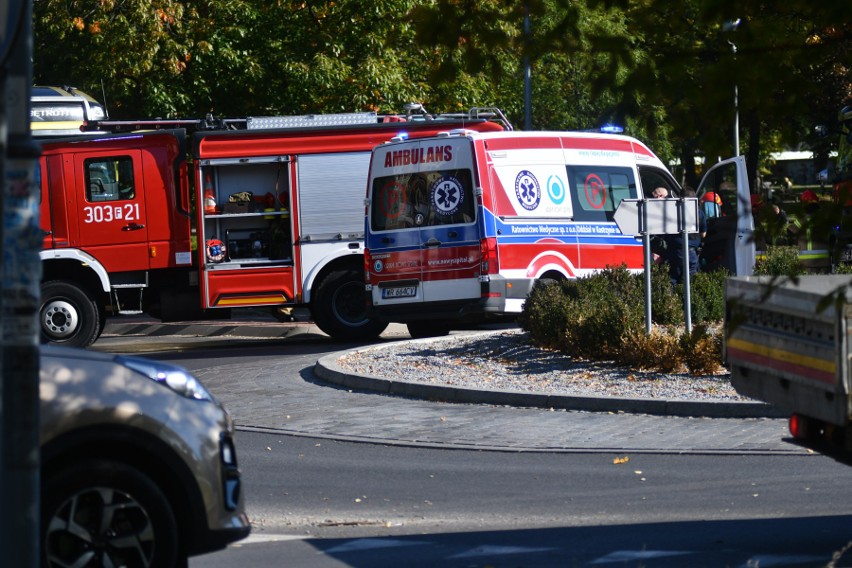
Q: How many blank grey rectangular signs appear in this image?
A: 1